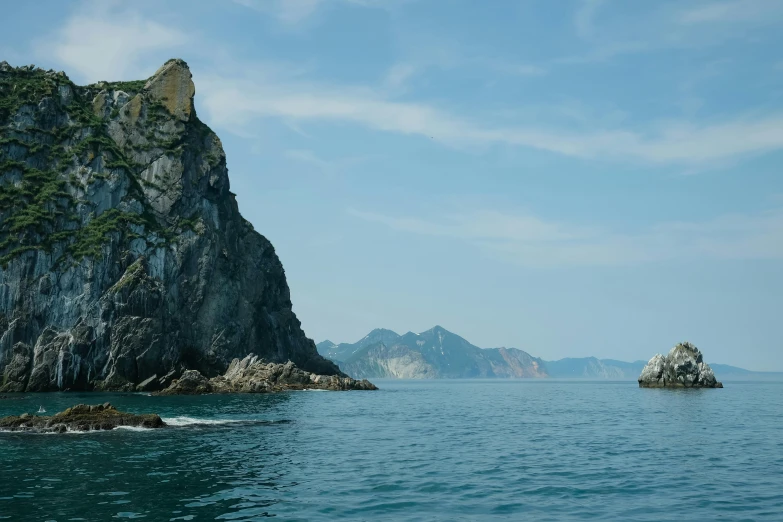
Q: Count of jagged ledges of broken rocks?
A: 2